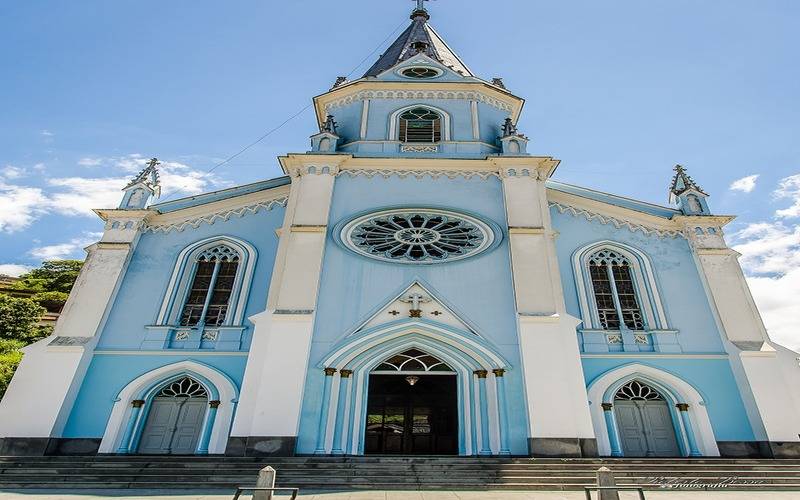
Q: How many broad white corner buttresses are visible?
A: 4